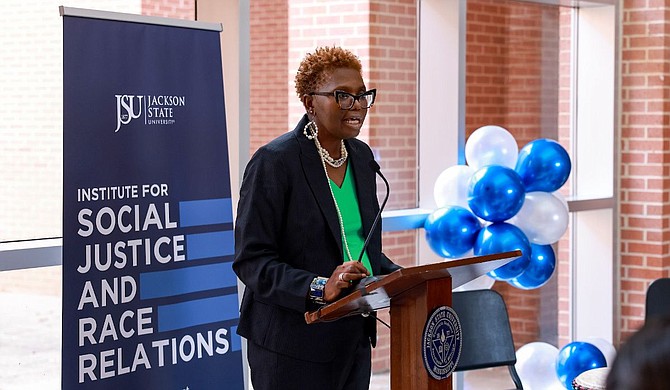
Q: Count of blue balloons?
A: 6